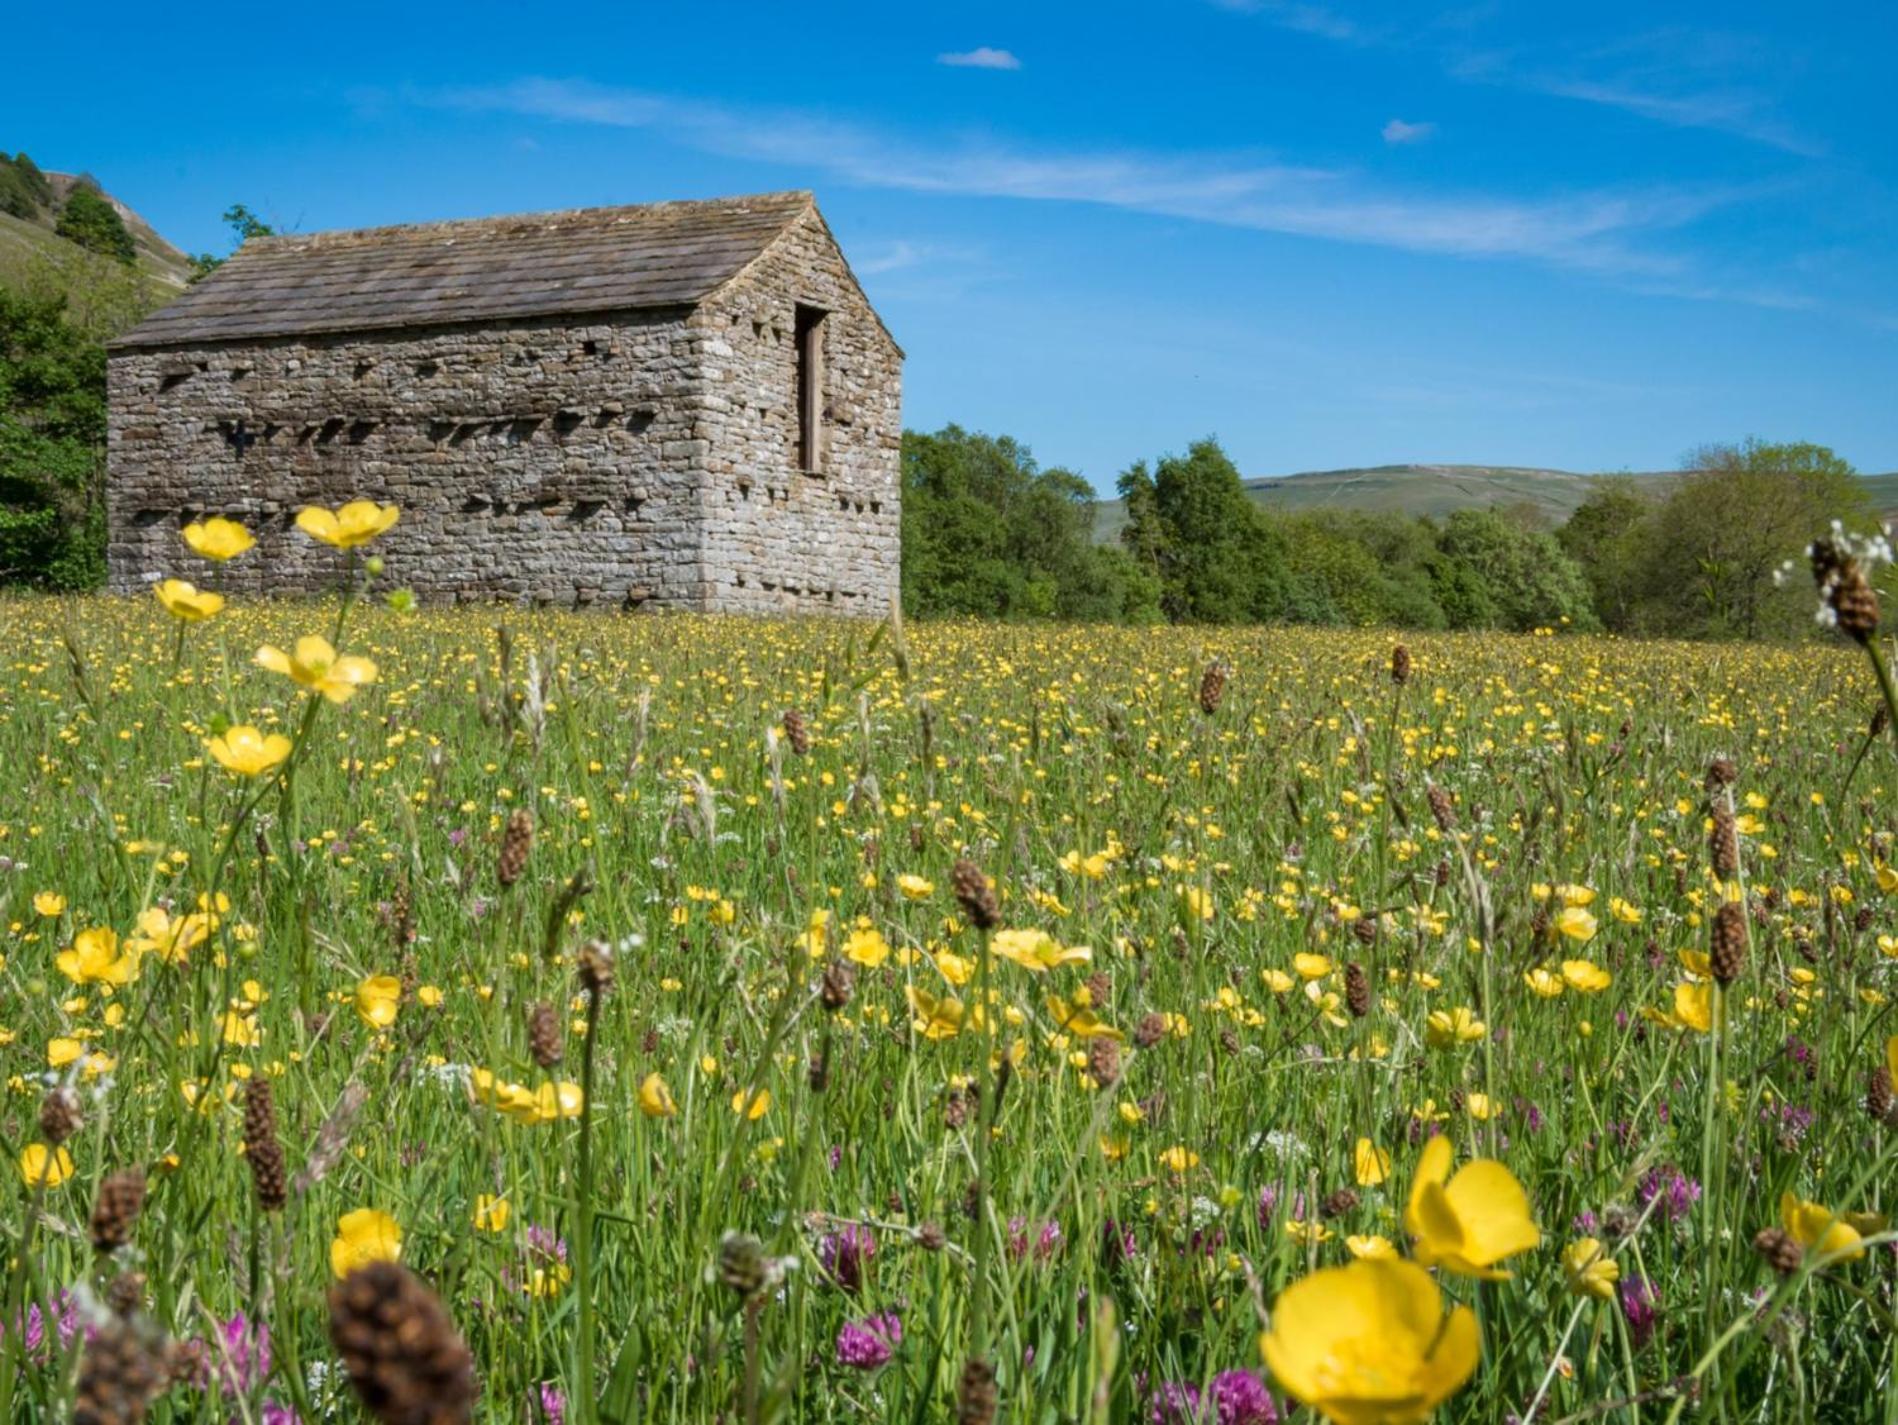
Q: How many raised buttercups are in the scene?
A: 5